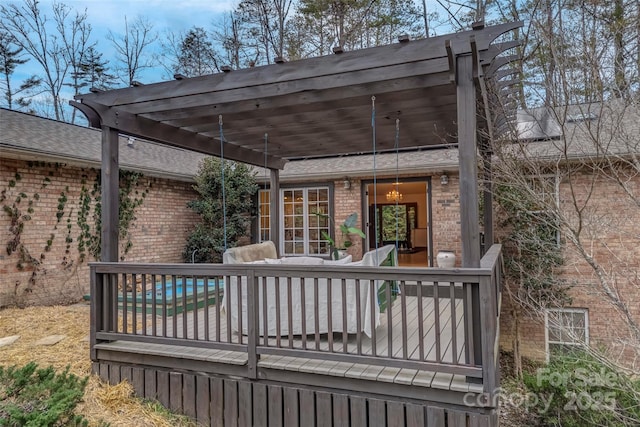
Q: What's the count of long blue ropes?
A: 4